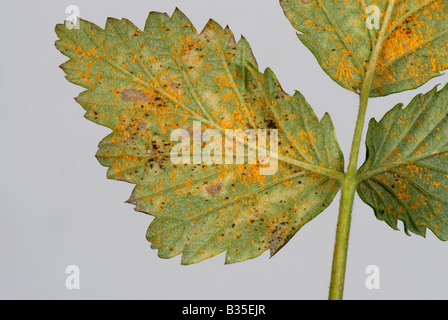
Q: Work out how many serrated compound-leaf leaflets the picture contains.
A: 3